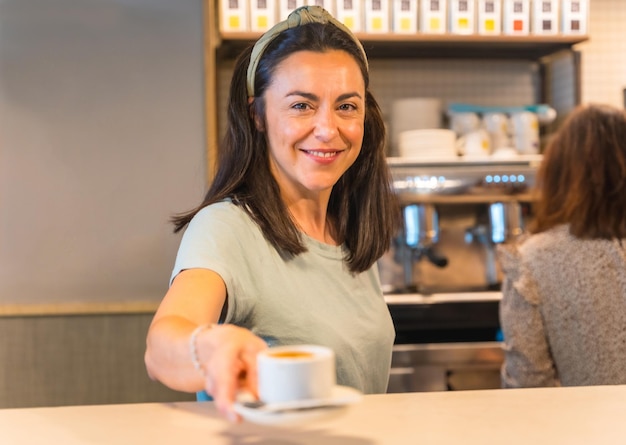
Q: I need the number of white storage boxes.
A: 13